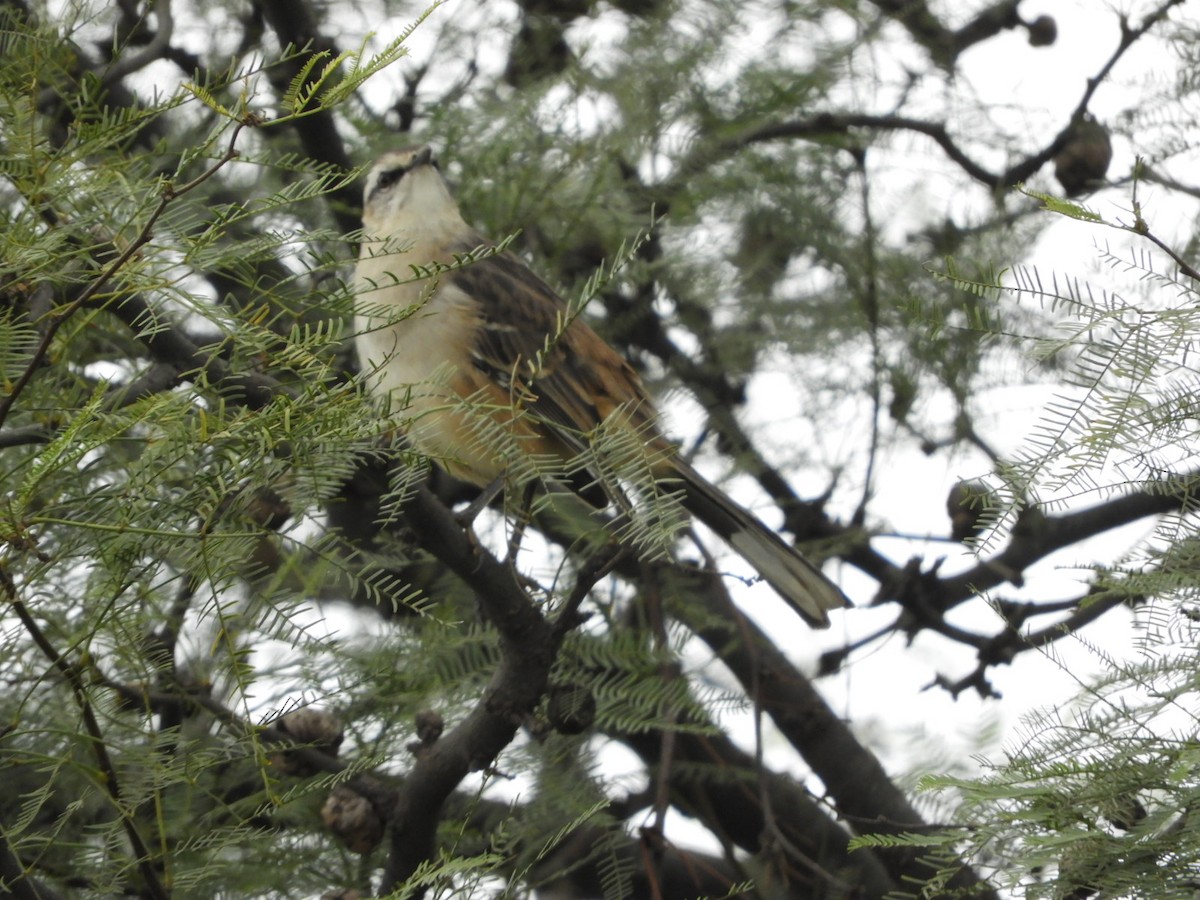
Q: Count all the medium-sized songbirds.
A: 1